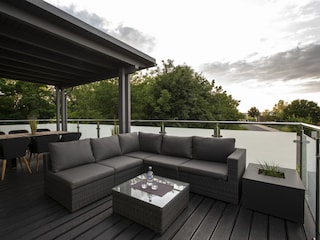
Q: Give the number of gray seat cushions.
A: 5